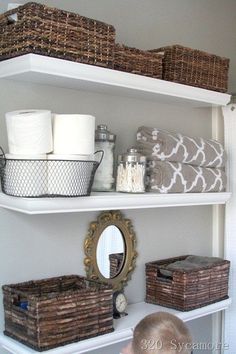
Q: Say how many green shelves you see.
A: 0